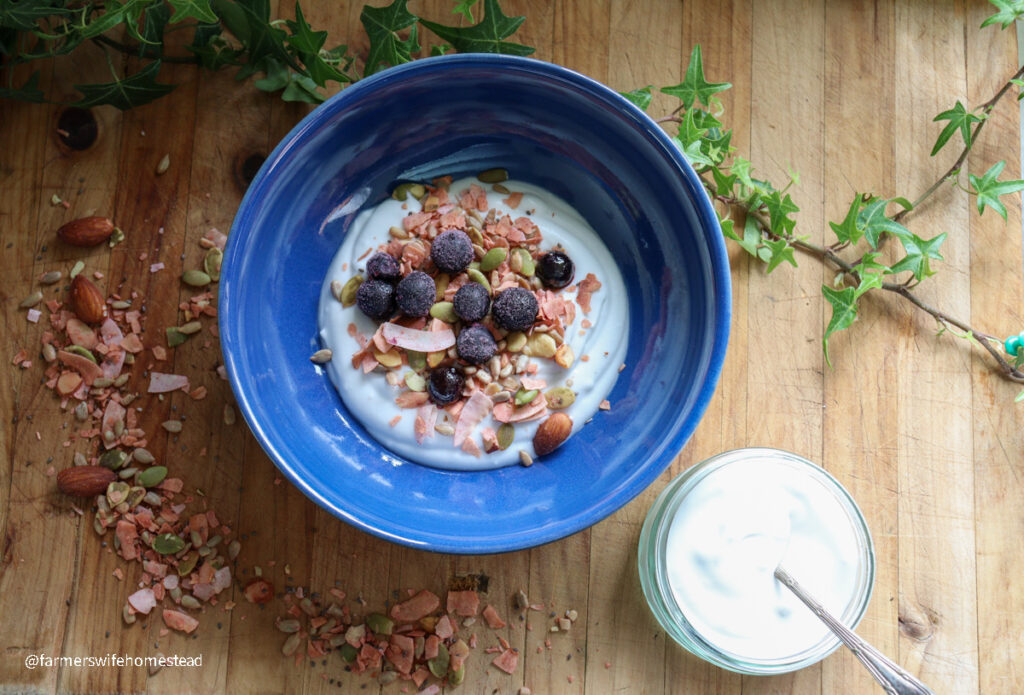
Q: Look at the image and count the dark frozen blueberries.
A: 9